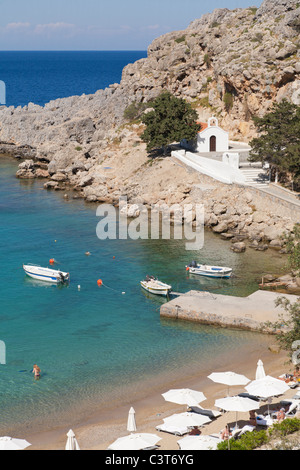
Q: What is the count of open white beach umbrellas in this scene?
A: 8